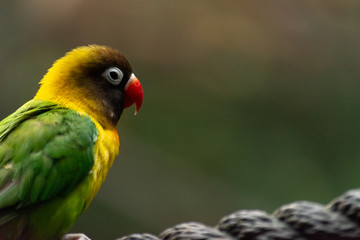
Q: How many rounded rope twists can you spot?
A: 5